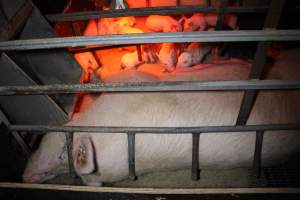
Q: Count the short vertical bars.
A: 4